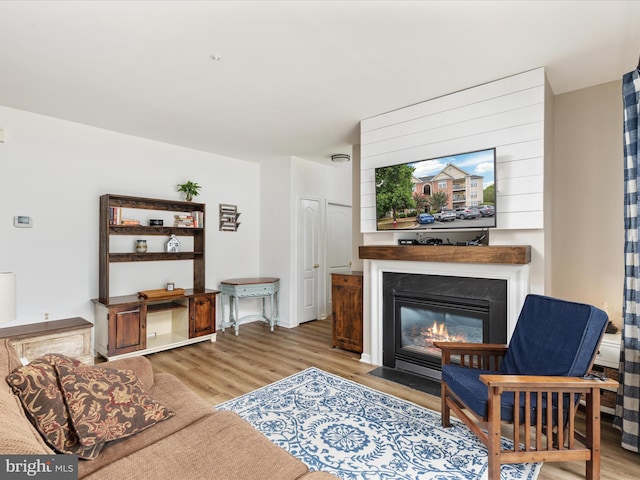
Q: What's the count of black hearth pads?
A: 1